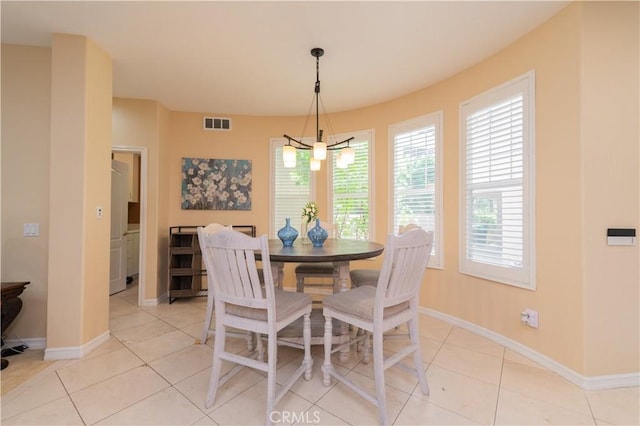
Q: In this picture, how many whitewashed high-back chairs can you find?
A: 5